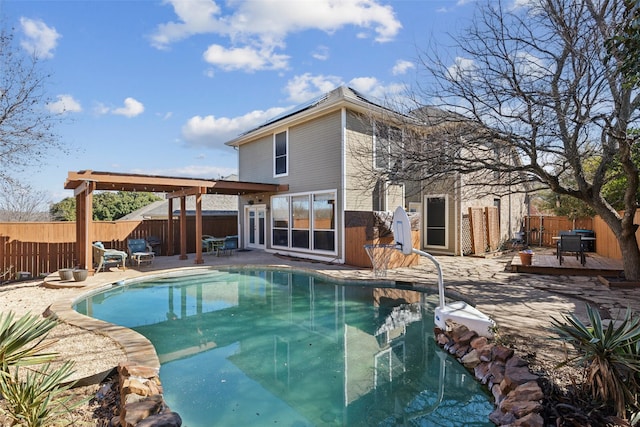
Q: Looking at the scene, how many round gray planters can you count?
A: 2